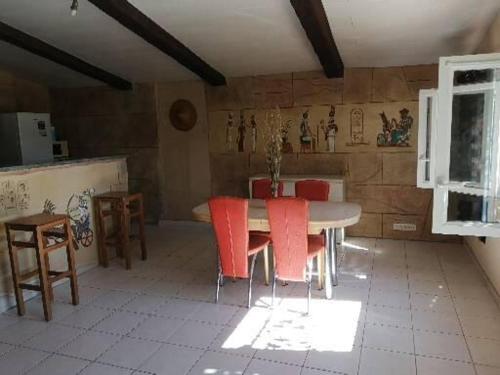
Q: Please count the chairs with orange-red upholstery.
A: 4